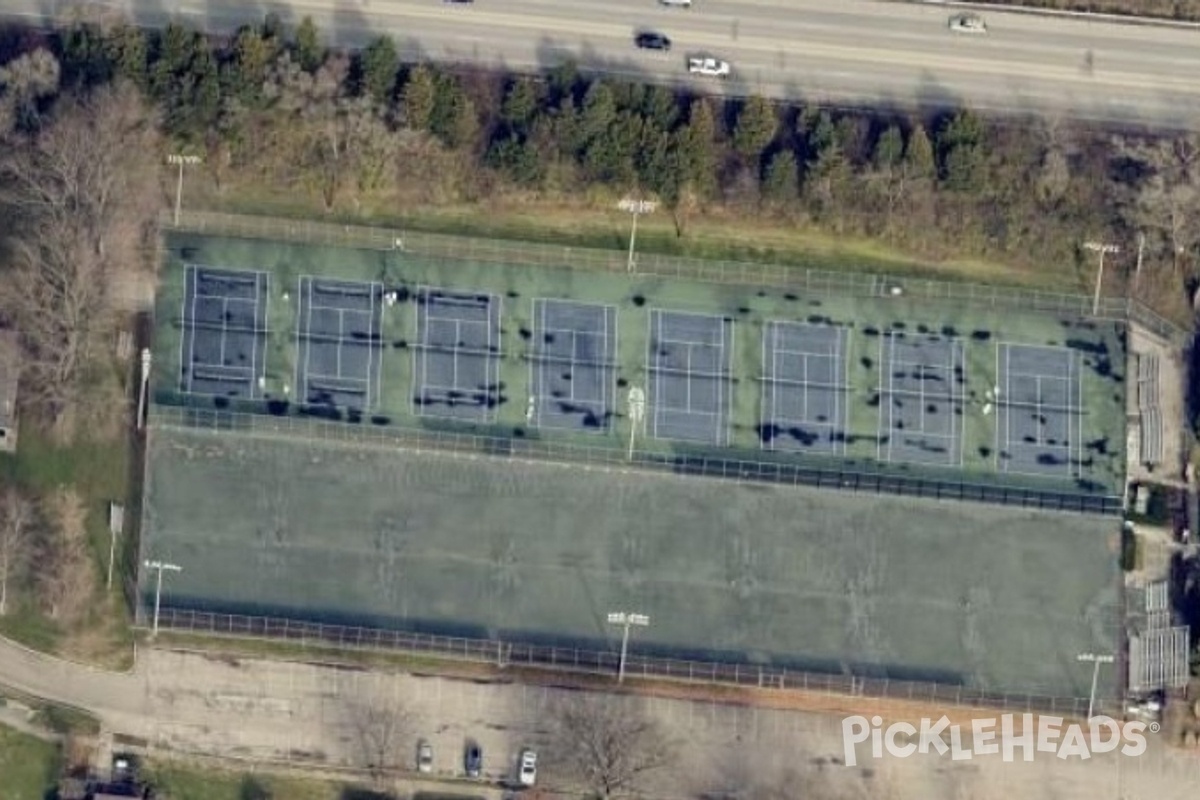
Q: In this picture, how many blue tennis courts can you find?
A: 8